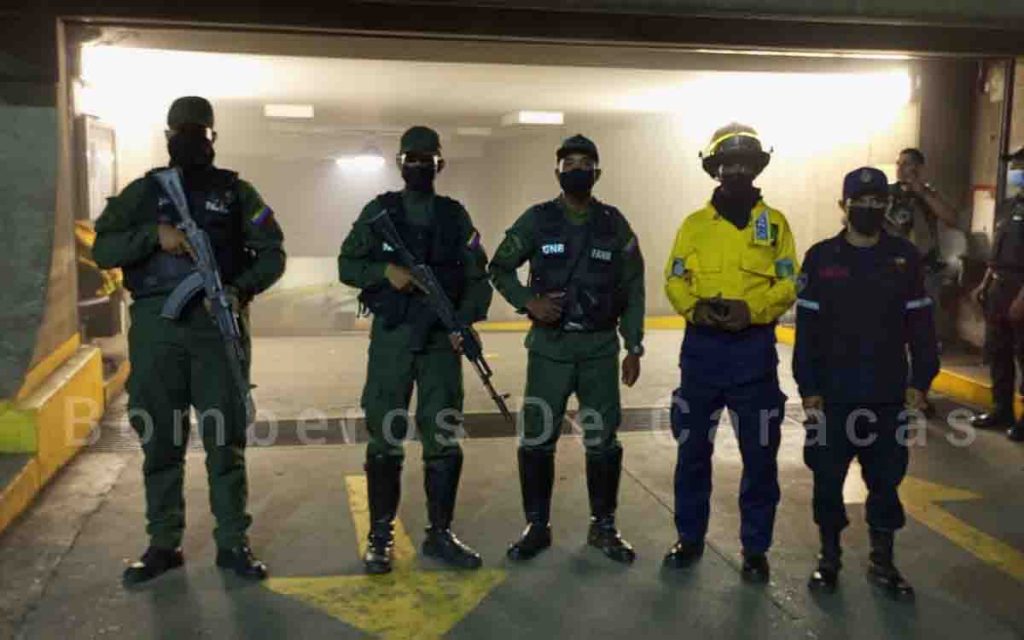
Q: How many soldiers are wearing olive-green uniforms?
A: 3